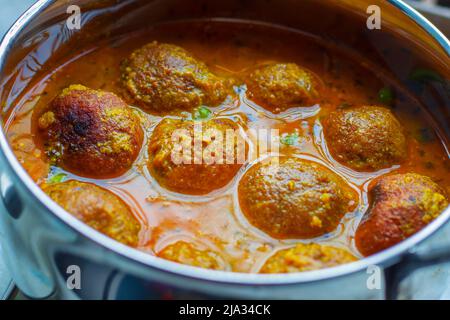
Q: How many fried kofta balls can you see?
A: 10